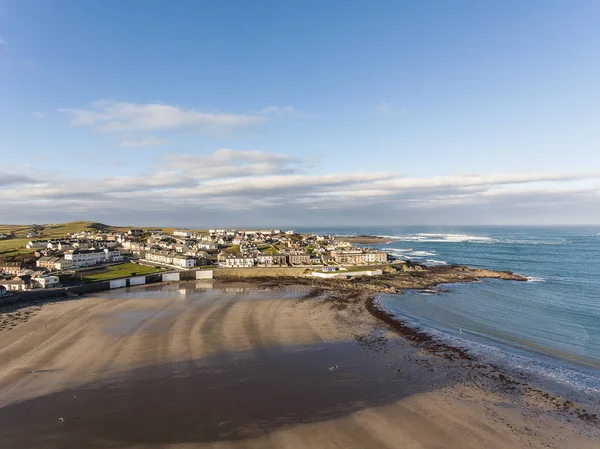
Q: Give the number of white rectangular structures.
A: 4